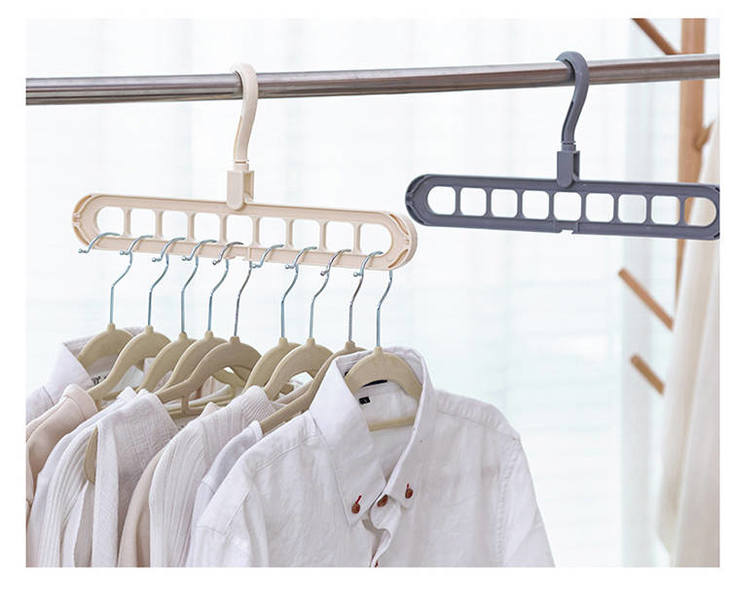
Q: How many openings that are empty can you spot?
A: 9